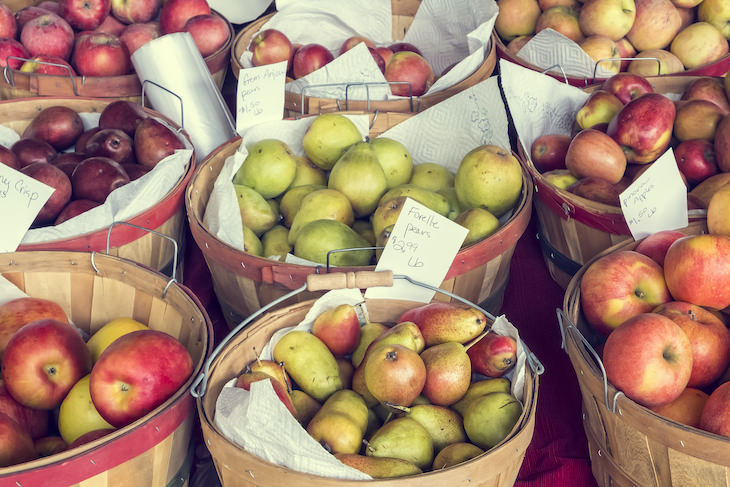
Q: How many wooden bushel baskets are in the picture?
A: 9